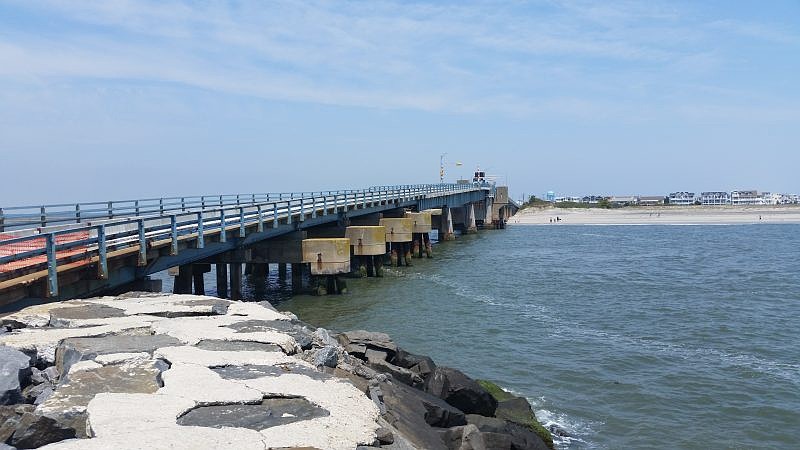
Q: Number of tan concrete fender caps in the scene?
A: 4